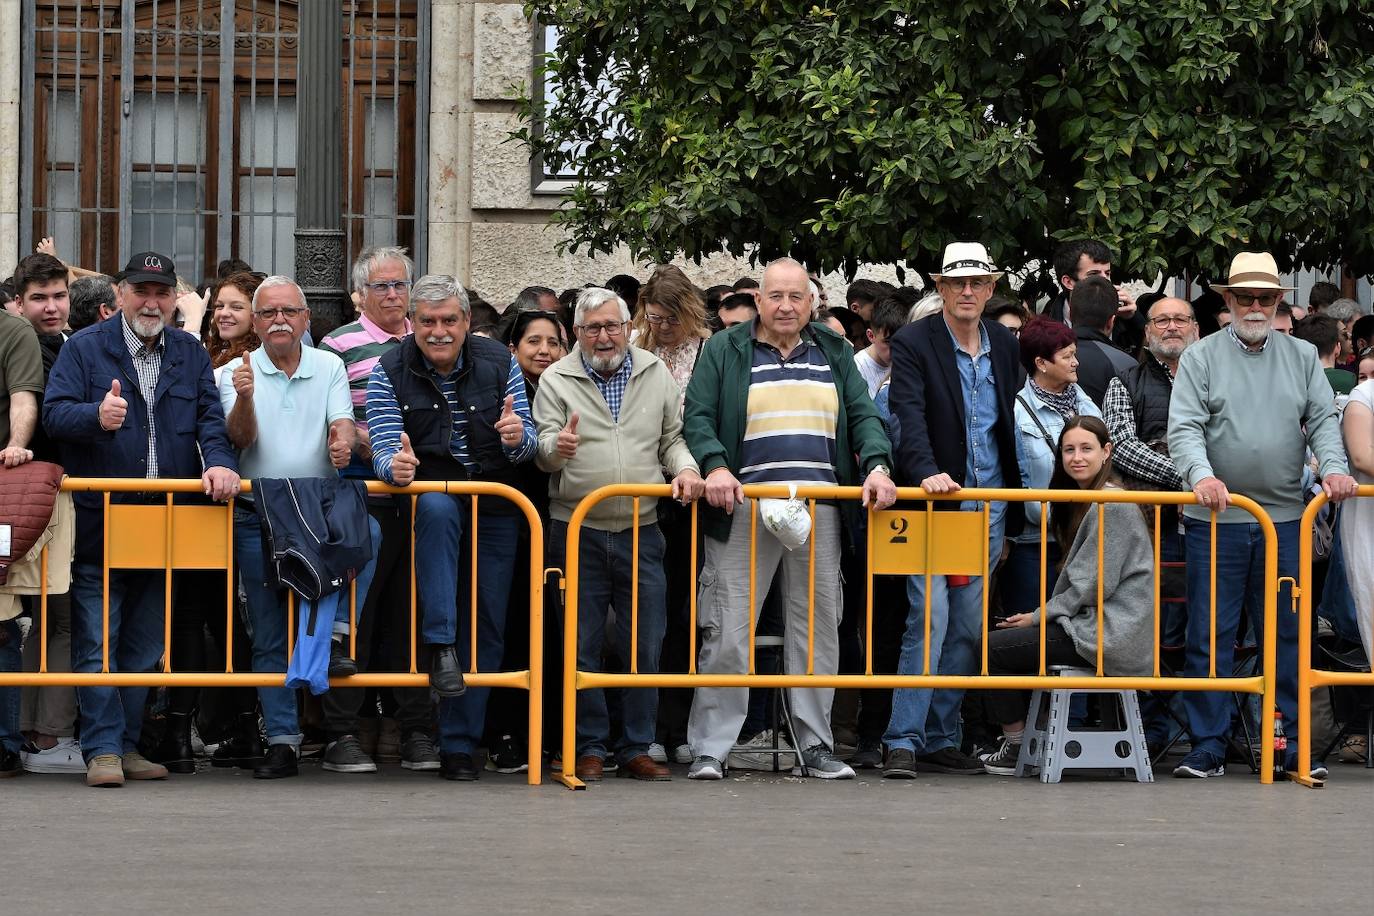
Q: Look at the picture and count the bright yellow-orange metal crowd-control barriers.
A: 3